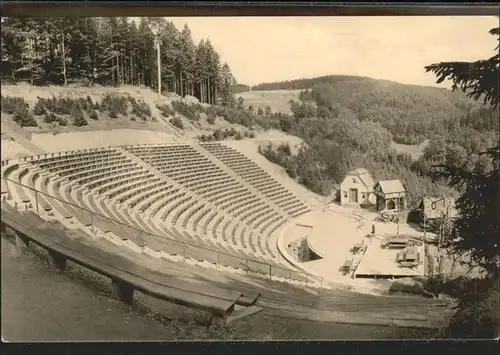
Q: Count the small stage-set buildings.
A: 3